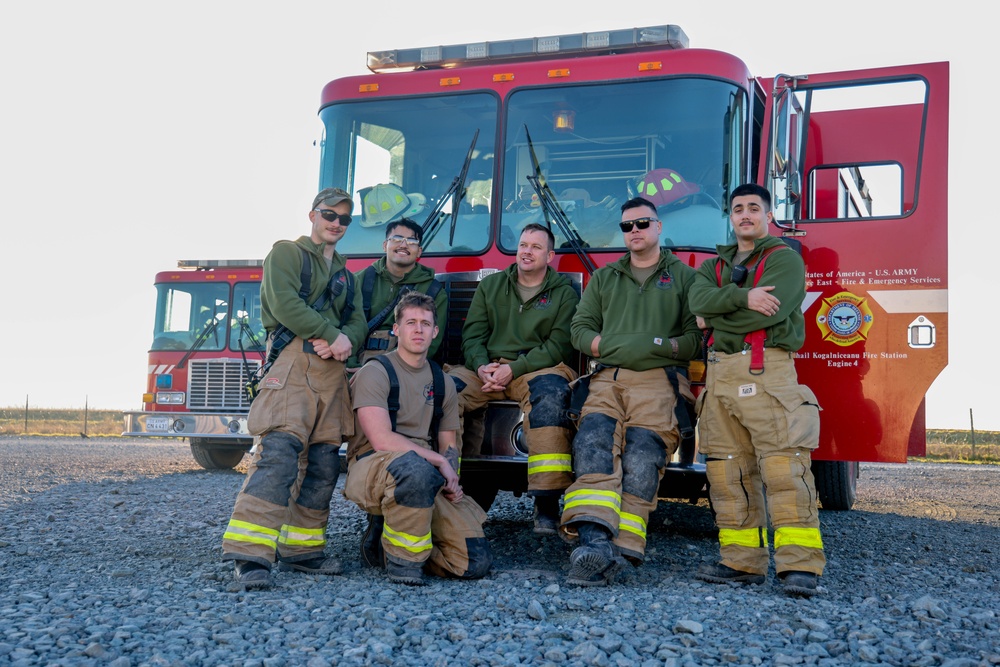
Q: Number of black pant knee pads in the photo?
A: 8